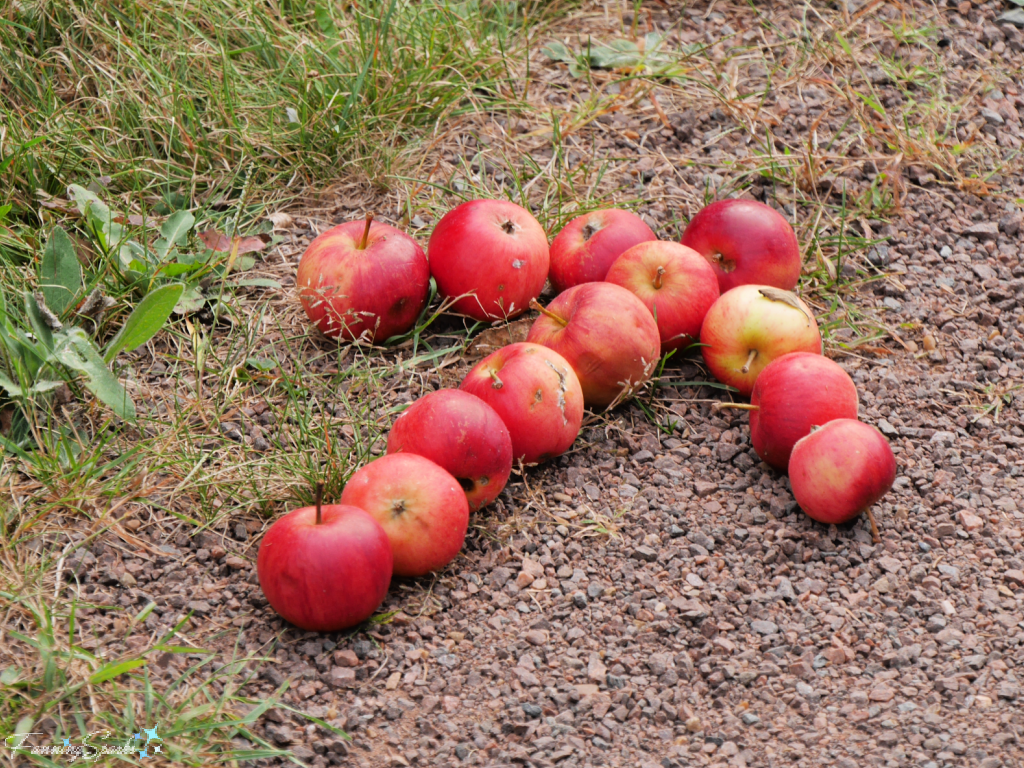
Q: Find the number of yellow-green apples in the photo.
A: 1